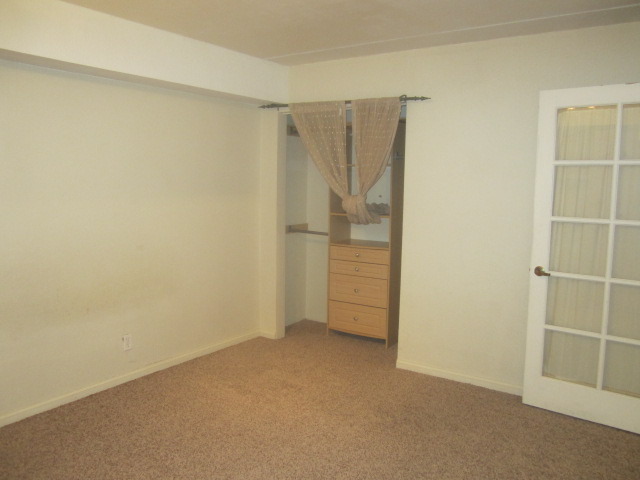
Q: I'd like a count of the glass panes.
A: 10